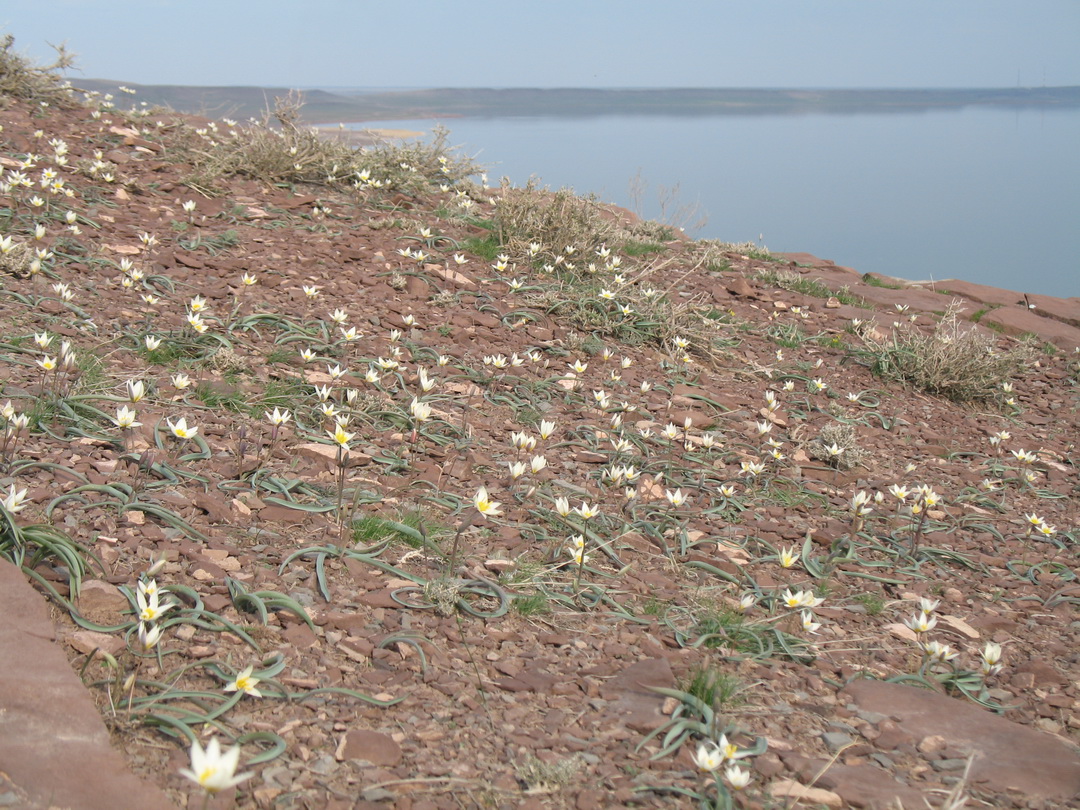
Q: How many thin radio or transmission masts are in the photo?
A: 2